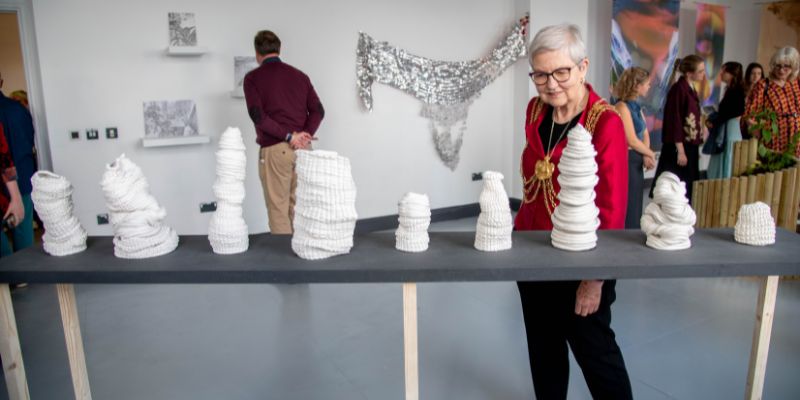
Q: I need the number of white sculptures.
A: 9